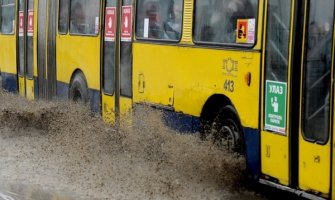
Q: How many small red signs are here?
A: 4